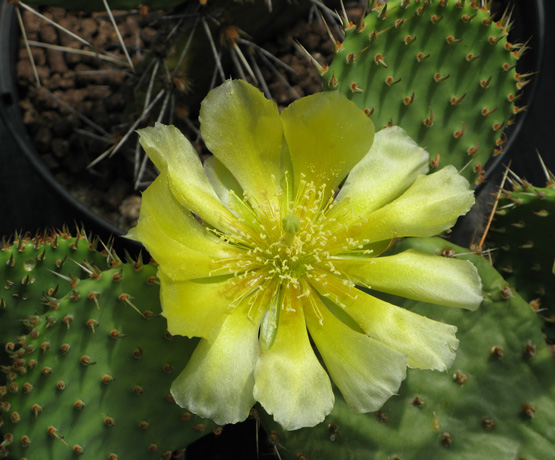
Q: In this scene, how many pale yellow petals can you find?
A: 12